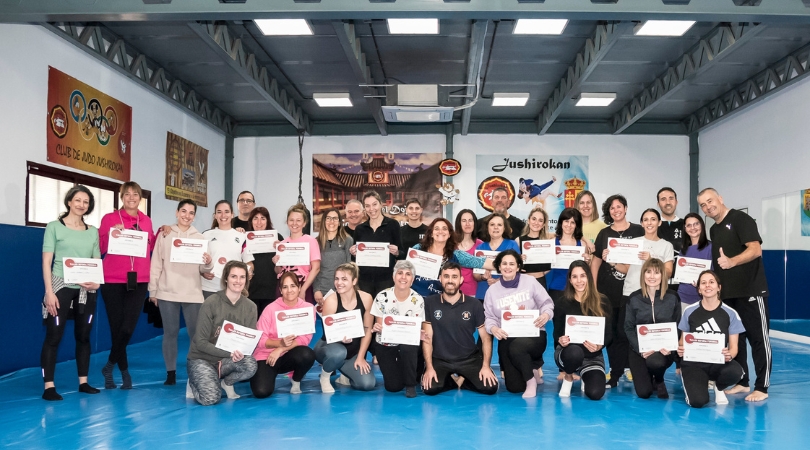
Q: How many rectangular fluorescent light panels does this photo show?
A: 7